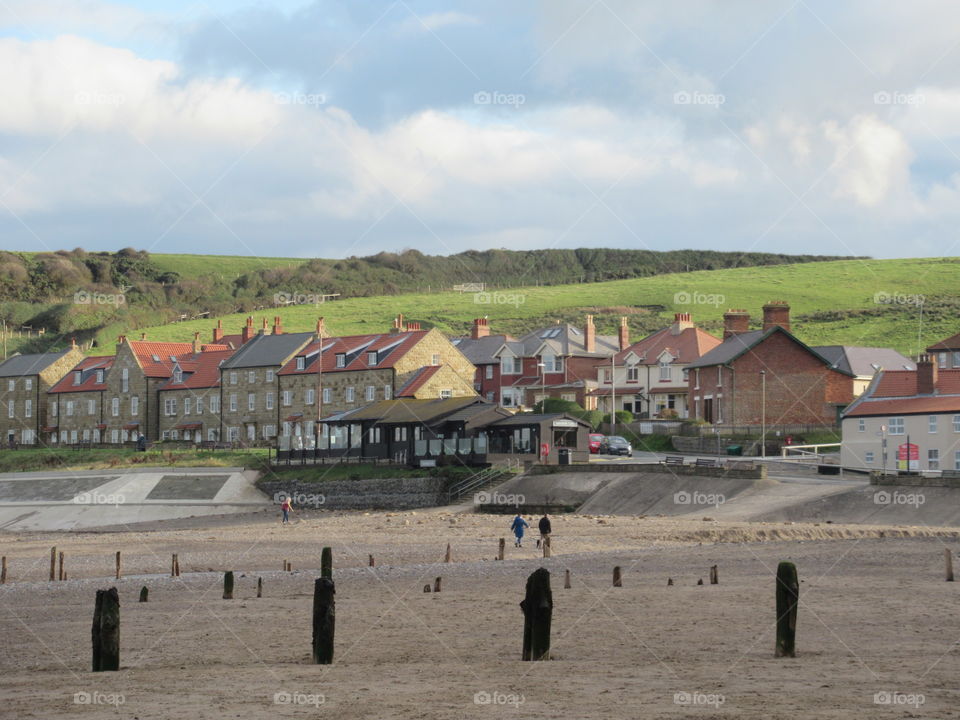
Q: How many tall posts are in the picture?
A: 4